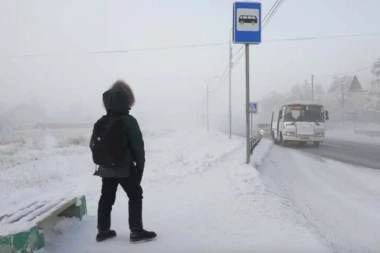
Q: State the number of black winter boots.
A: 2